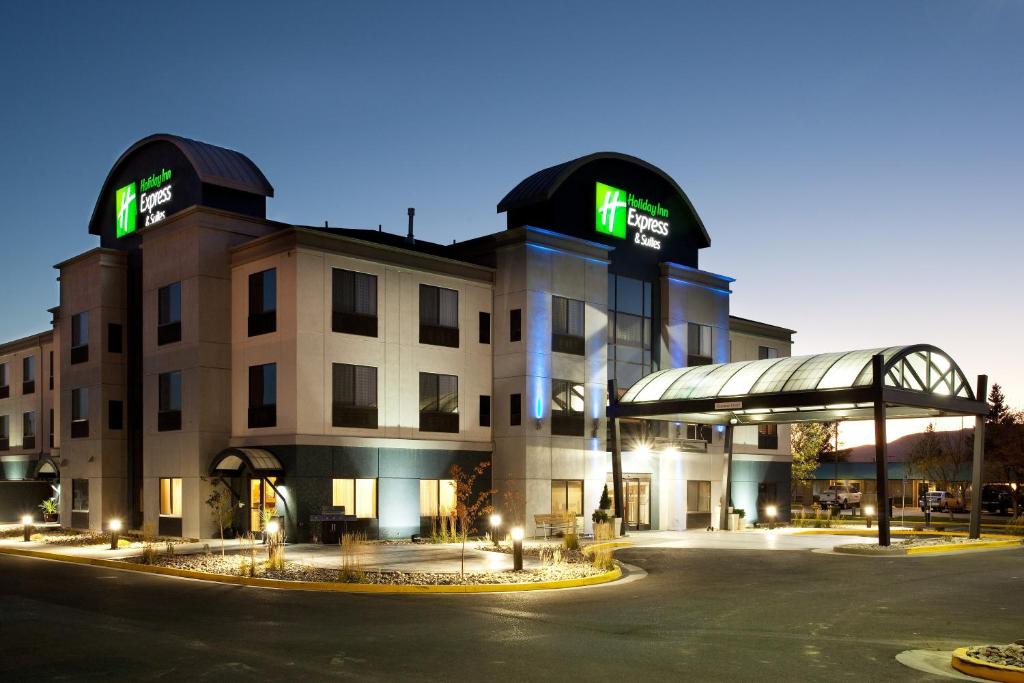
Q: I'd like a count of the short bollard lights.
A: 7